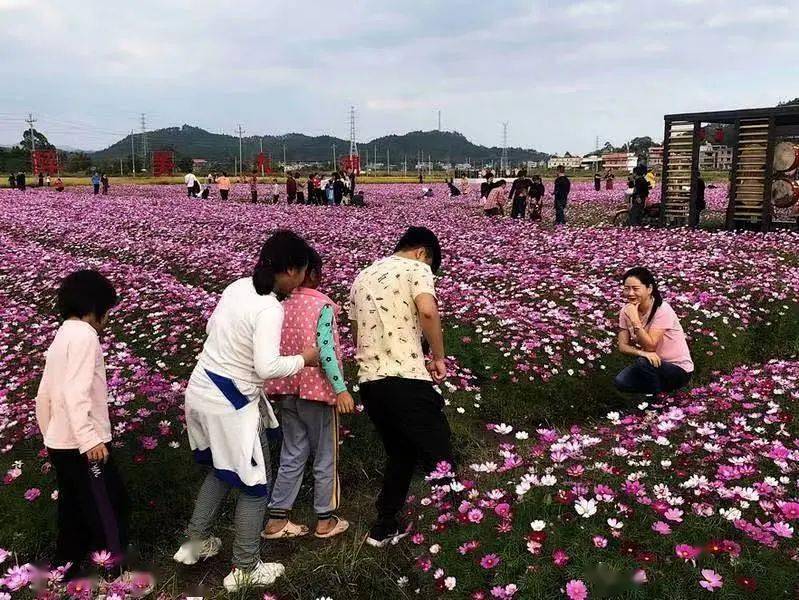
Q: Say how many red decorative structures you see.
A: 4